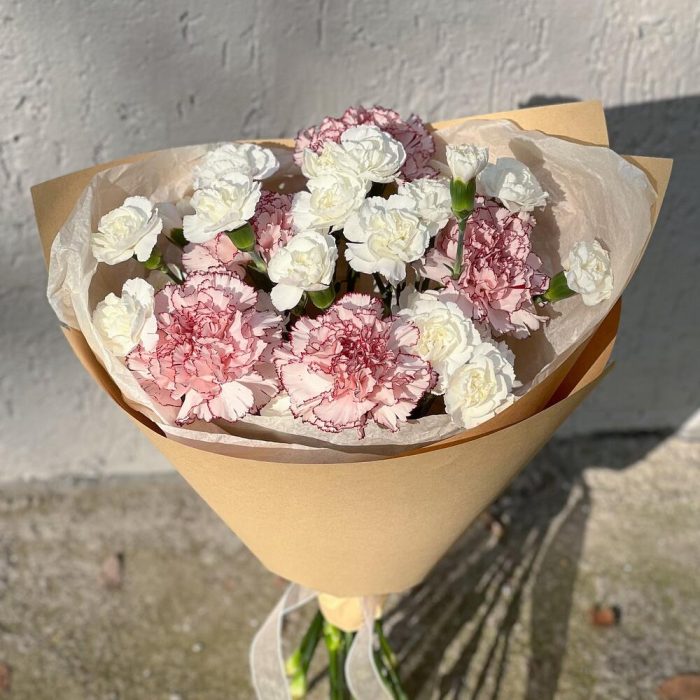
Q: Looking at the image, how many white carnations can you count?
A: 15